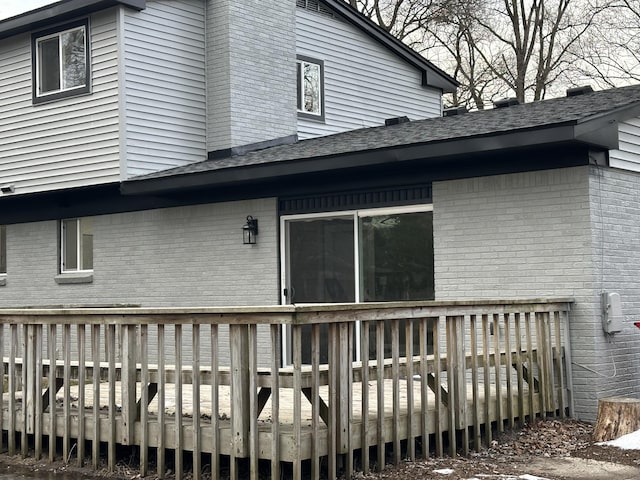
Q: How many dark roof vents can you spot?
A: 4